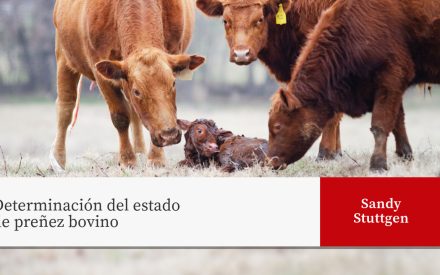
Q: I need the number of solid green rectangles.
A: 0